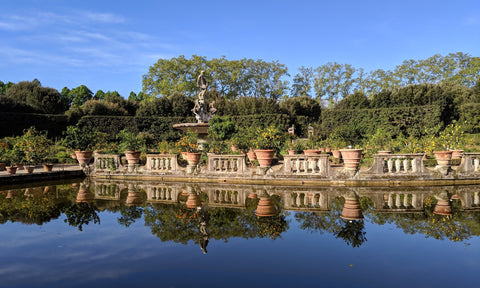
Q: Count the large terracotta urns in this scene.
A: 6